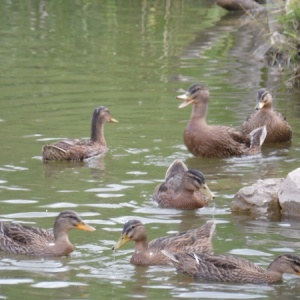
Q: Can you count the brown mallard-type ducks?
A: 7